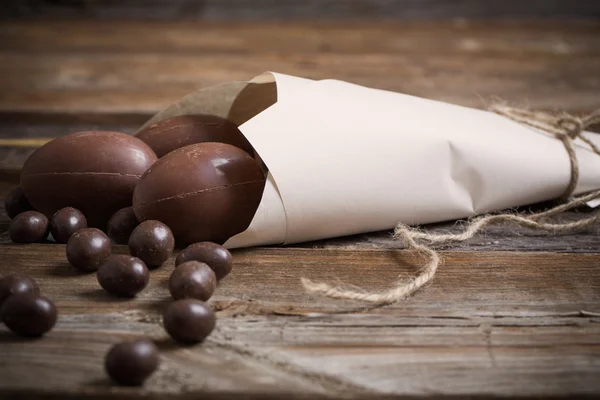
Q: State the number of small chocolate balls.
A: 13